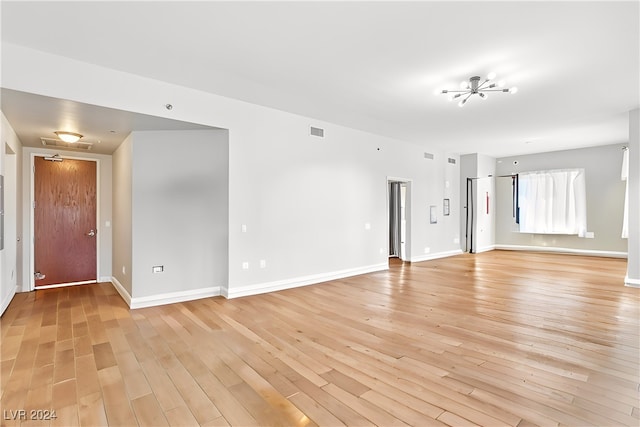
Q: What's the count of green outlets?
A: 0